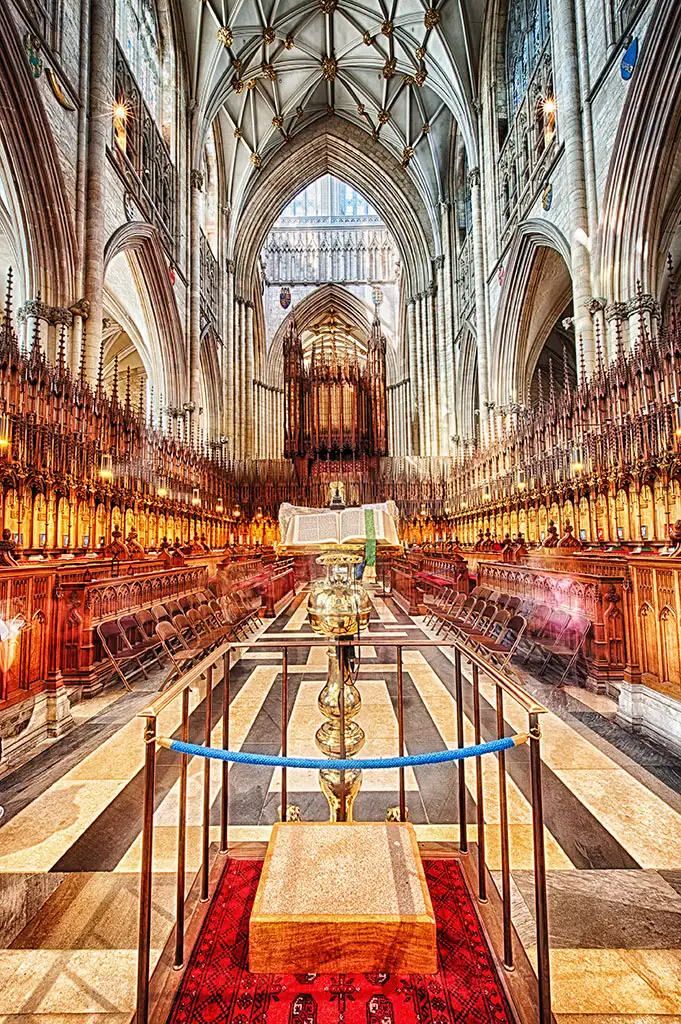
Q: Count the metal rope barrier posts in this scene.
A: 11